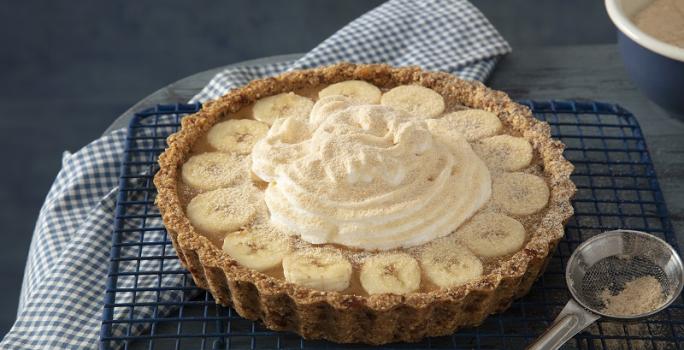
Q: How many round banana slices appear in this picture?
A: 14